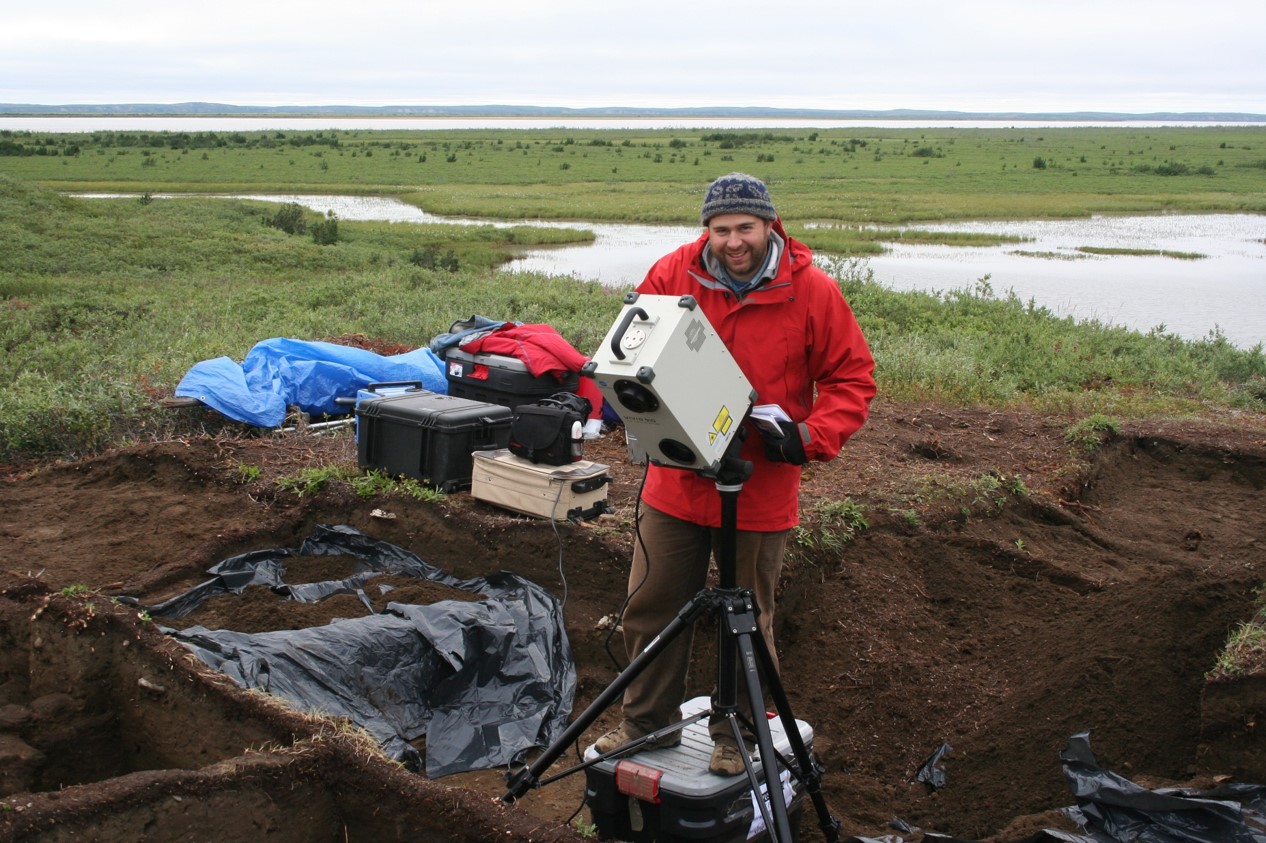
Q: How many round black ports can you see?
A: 2